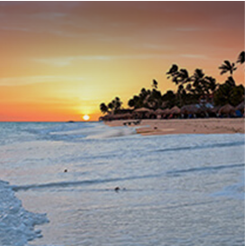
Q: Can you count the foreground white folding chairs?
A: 0